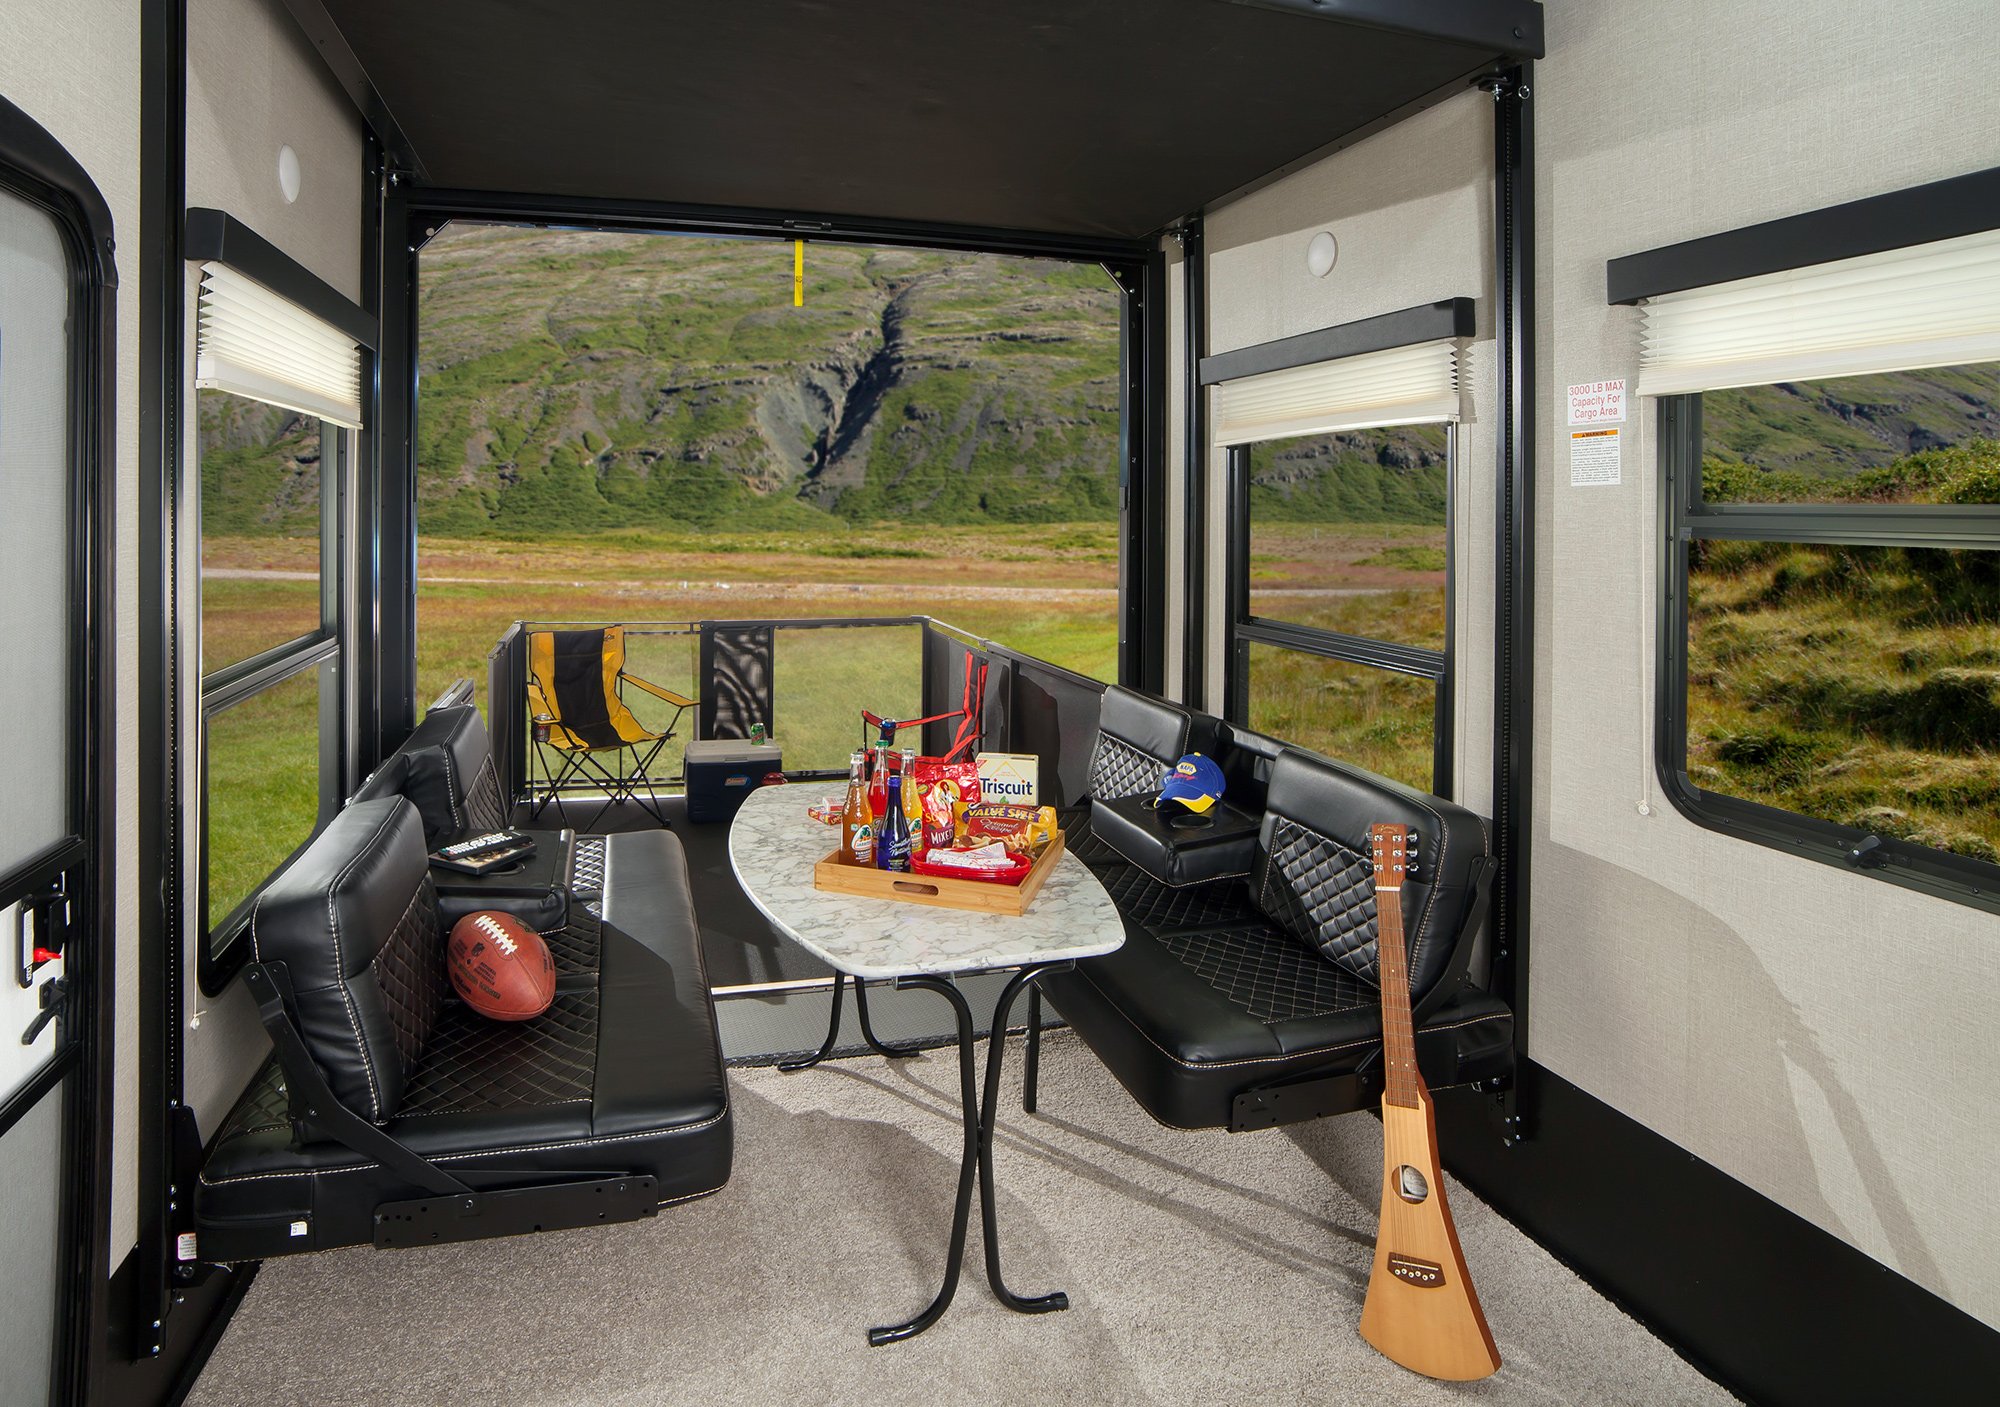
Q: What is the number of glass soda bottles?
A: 4